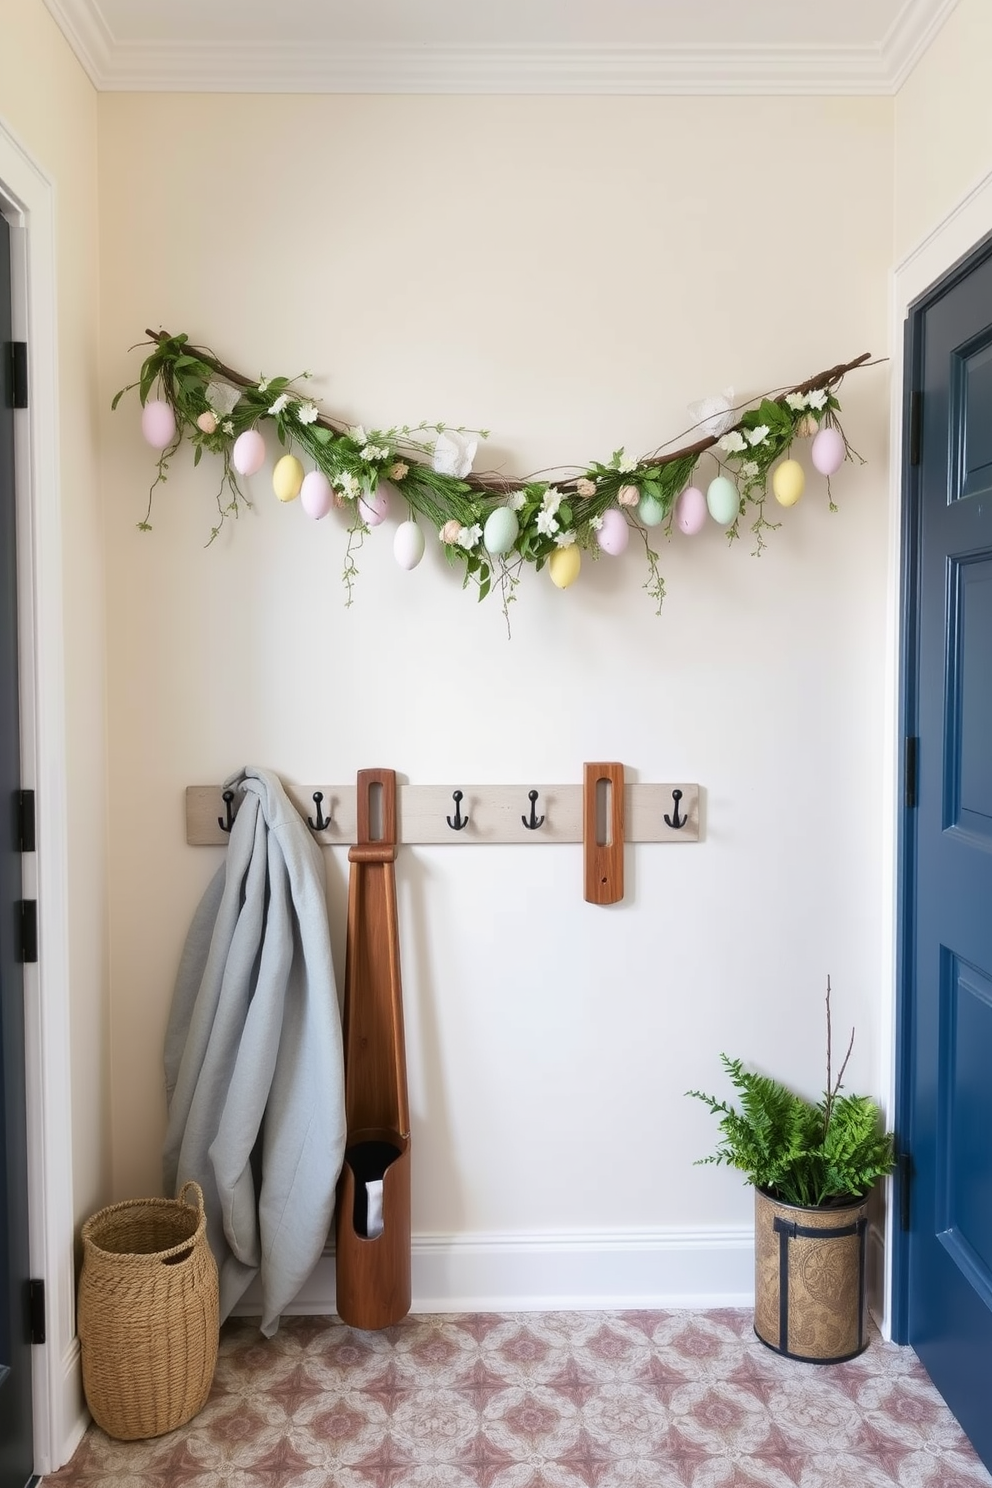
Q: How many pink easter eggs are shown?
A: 7